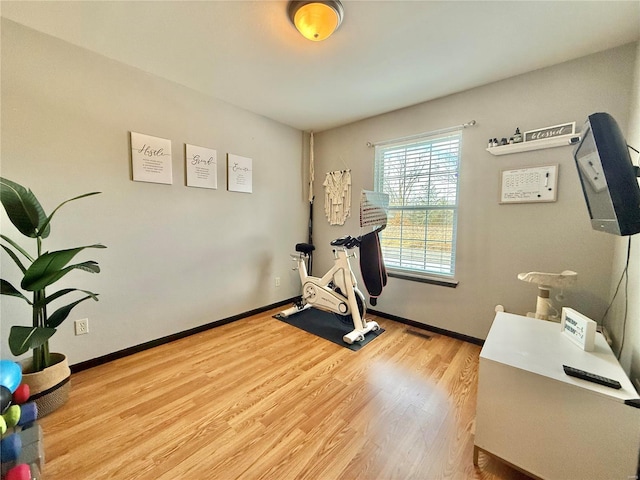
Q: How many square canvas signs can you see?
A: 3